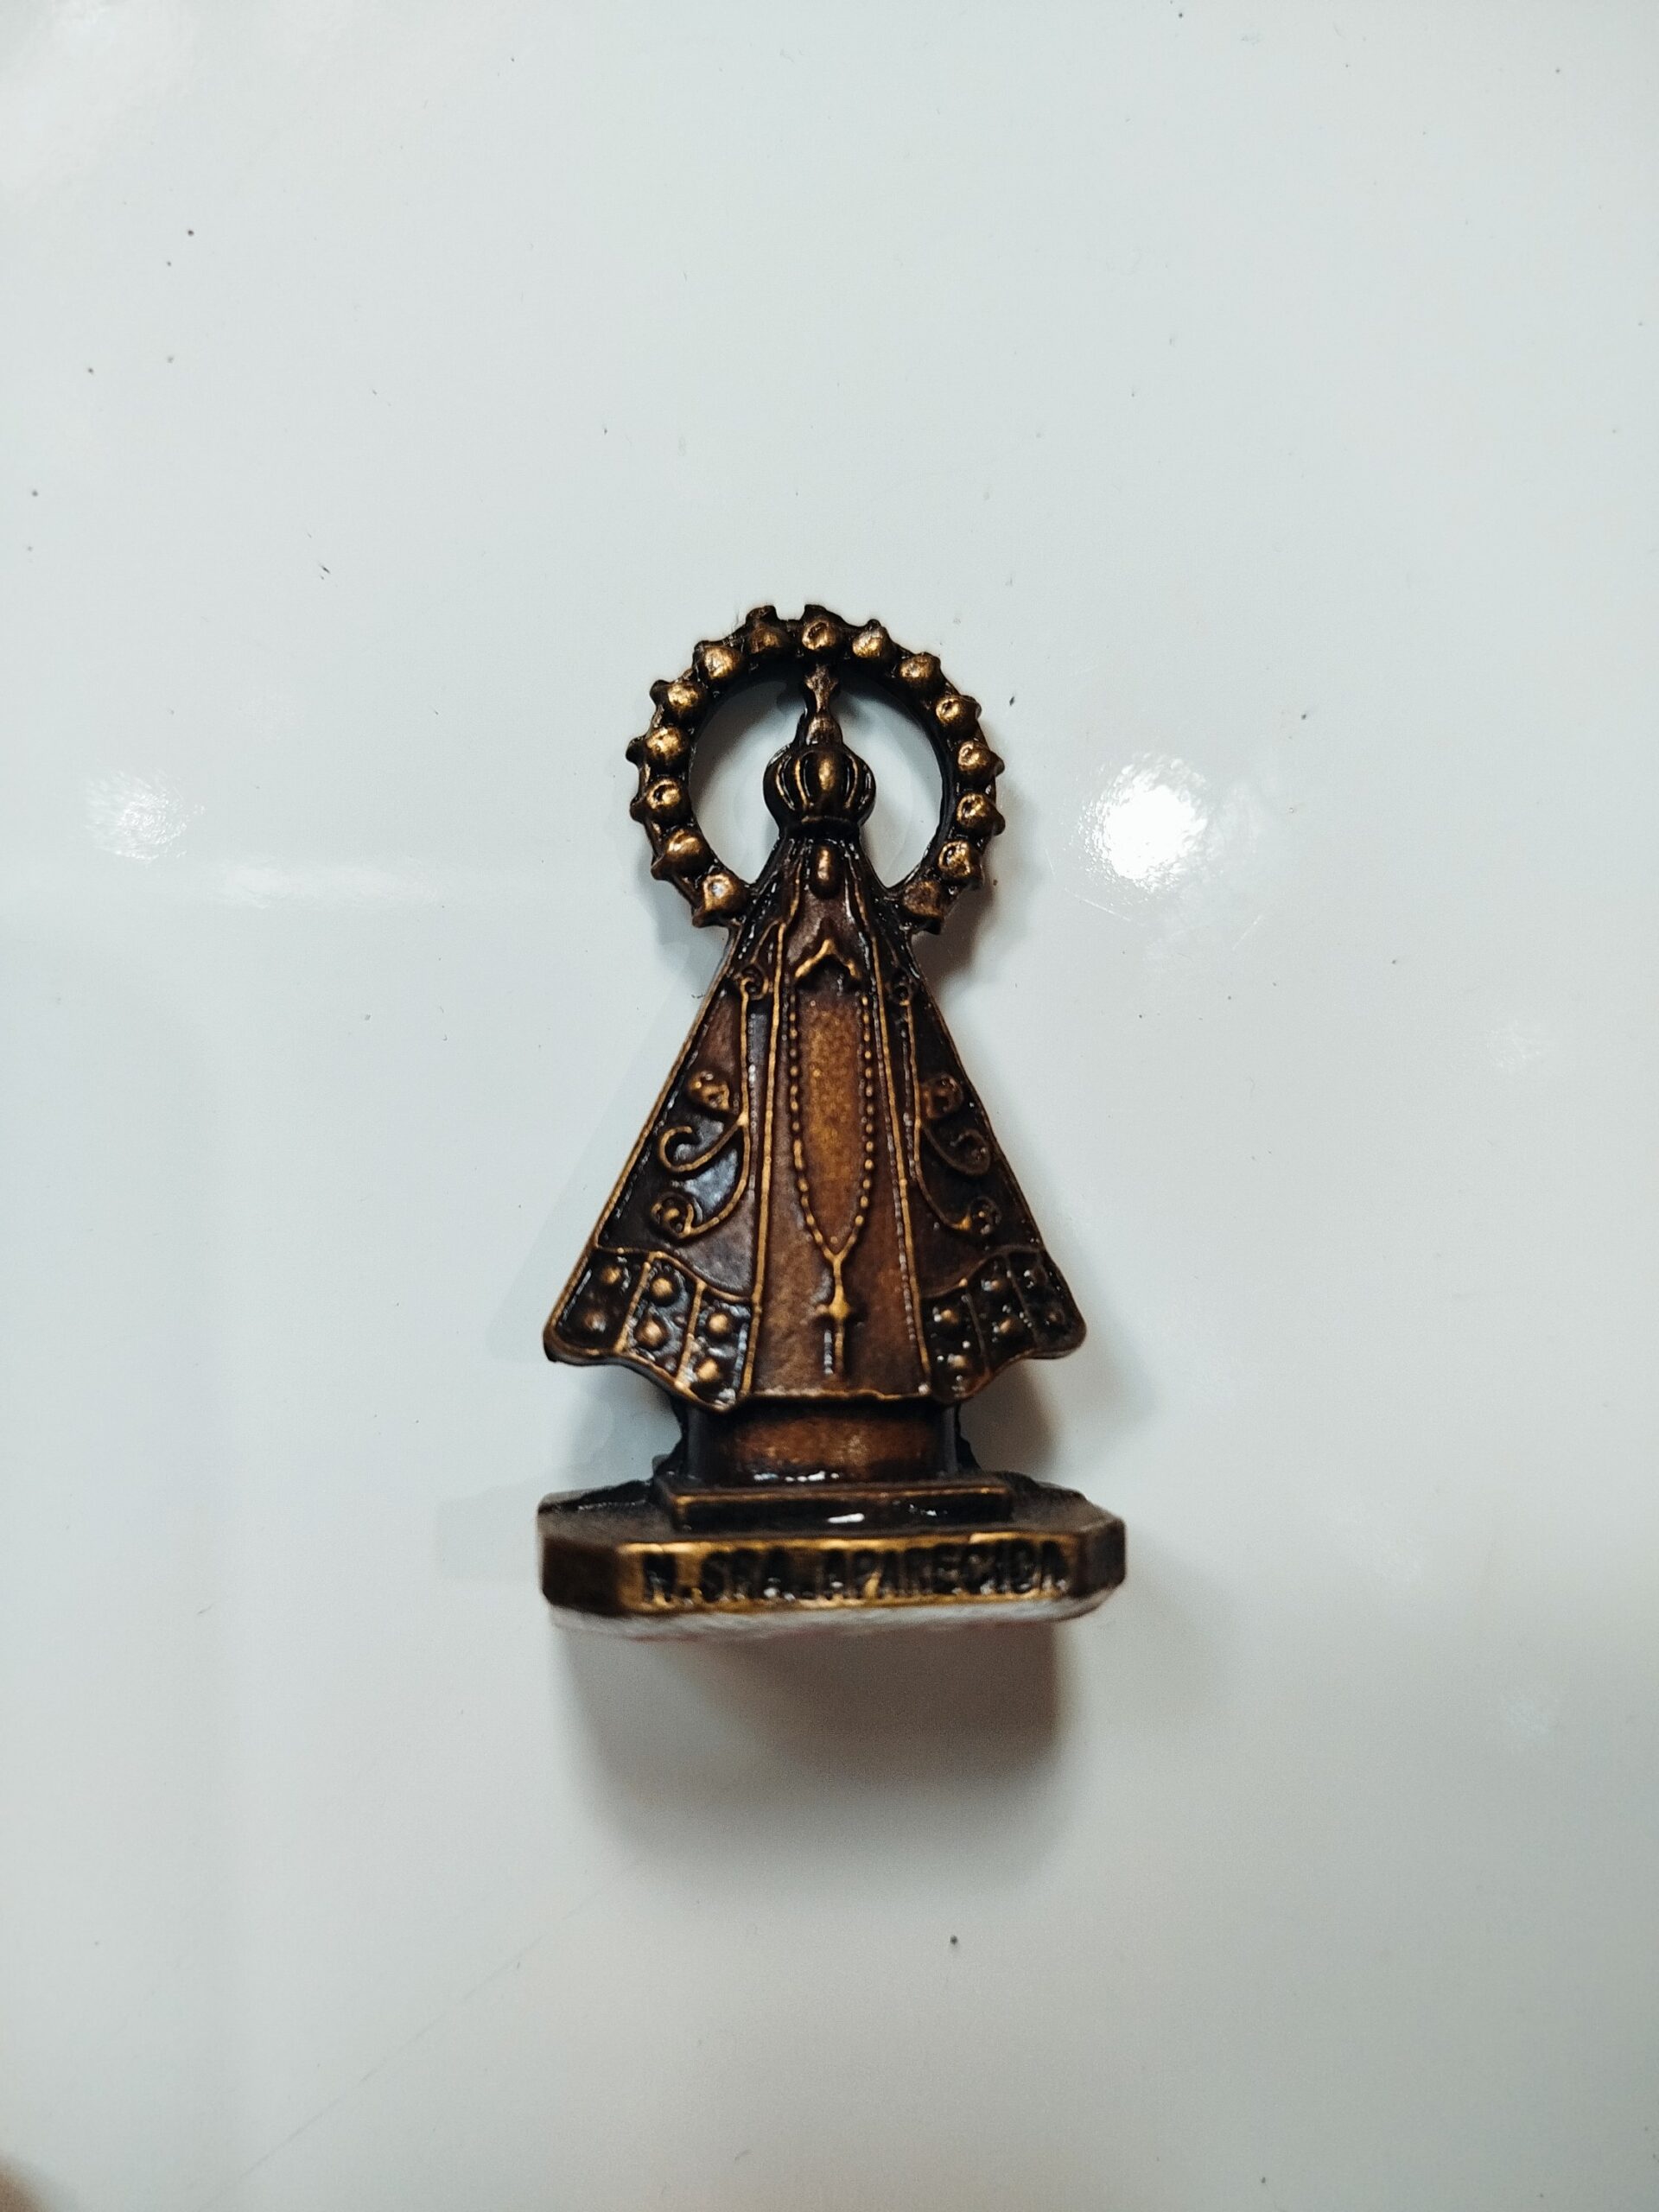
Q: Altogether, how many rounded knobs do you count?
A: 15